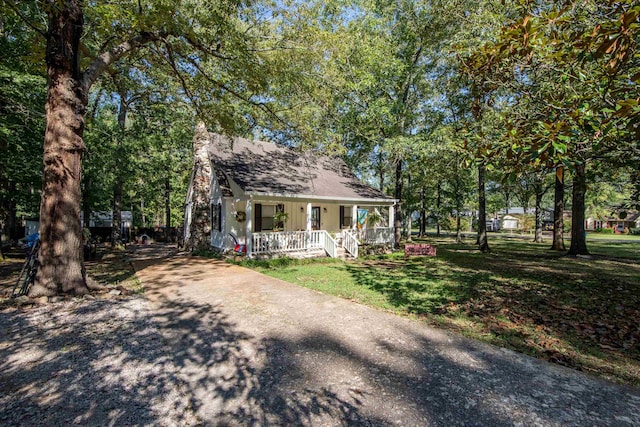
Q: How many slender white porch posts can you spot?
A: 4